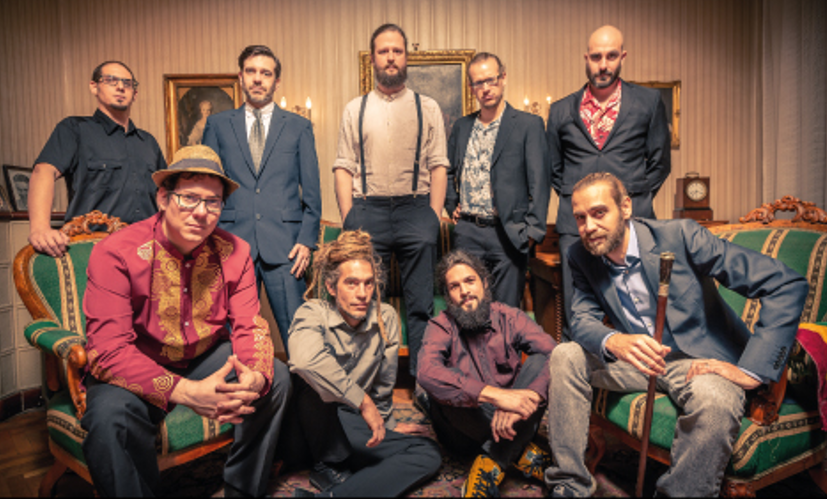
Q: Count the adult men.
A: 9